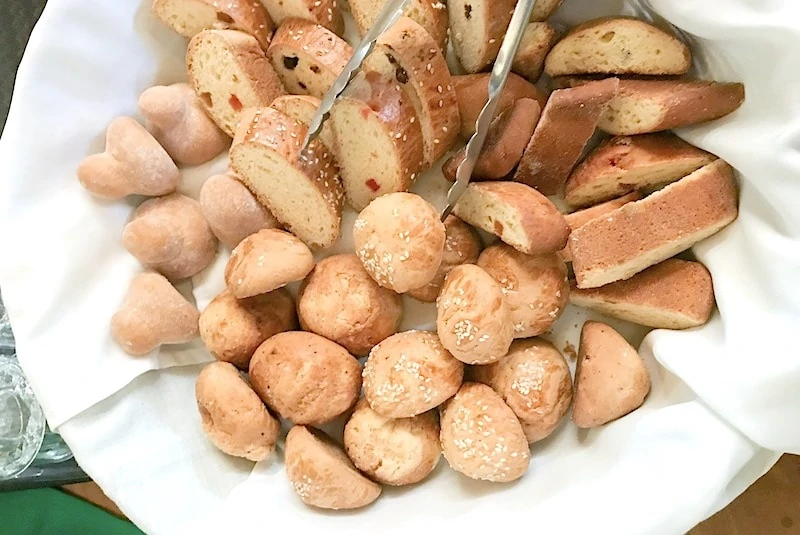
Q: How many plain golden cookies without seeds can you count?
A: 6